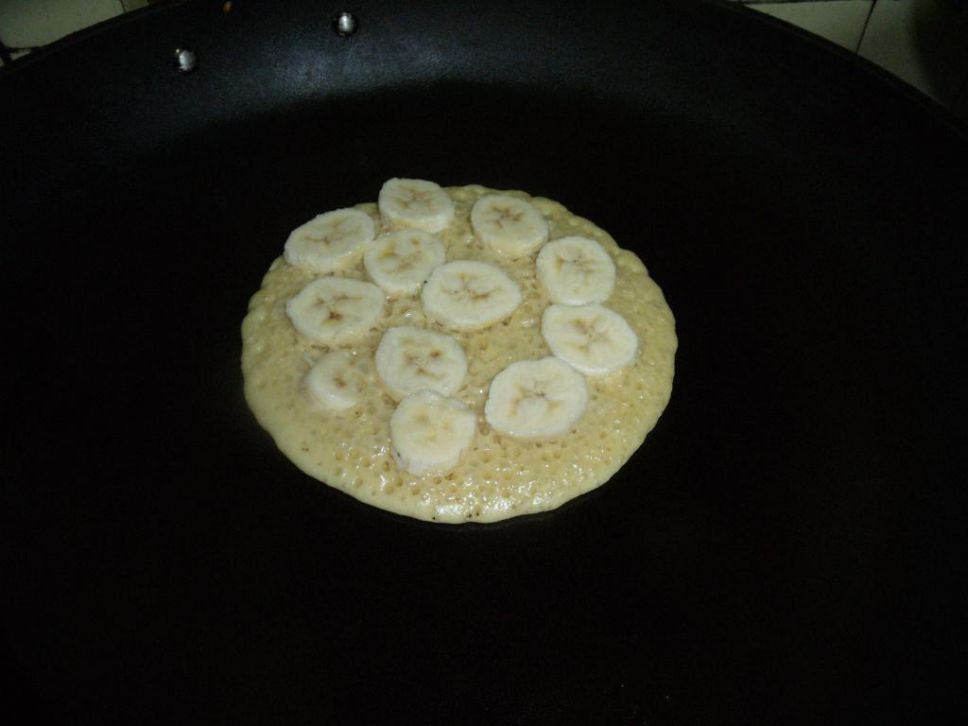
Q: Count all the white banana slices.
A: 12